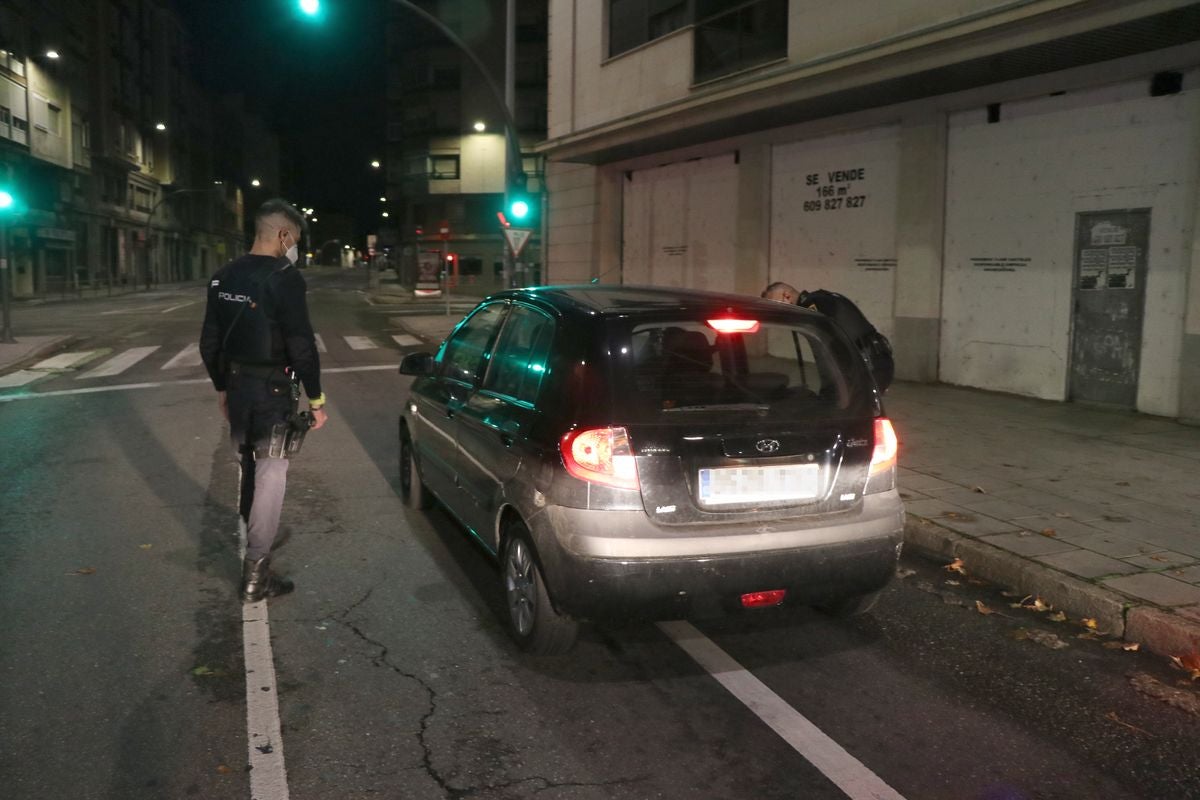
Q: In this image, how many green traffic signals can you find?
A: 3